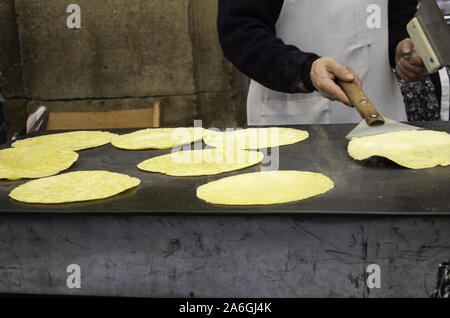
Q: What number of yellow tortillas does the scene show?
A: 8